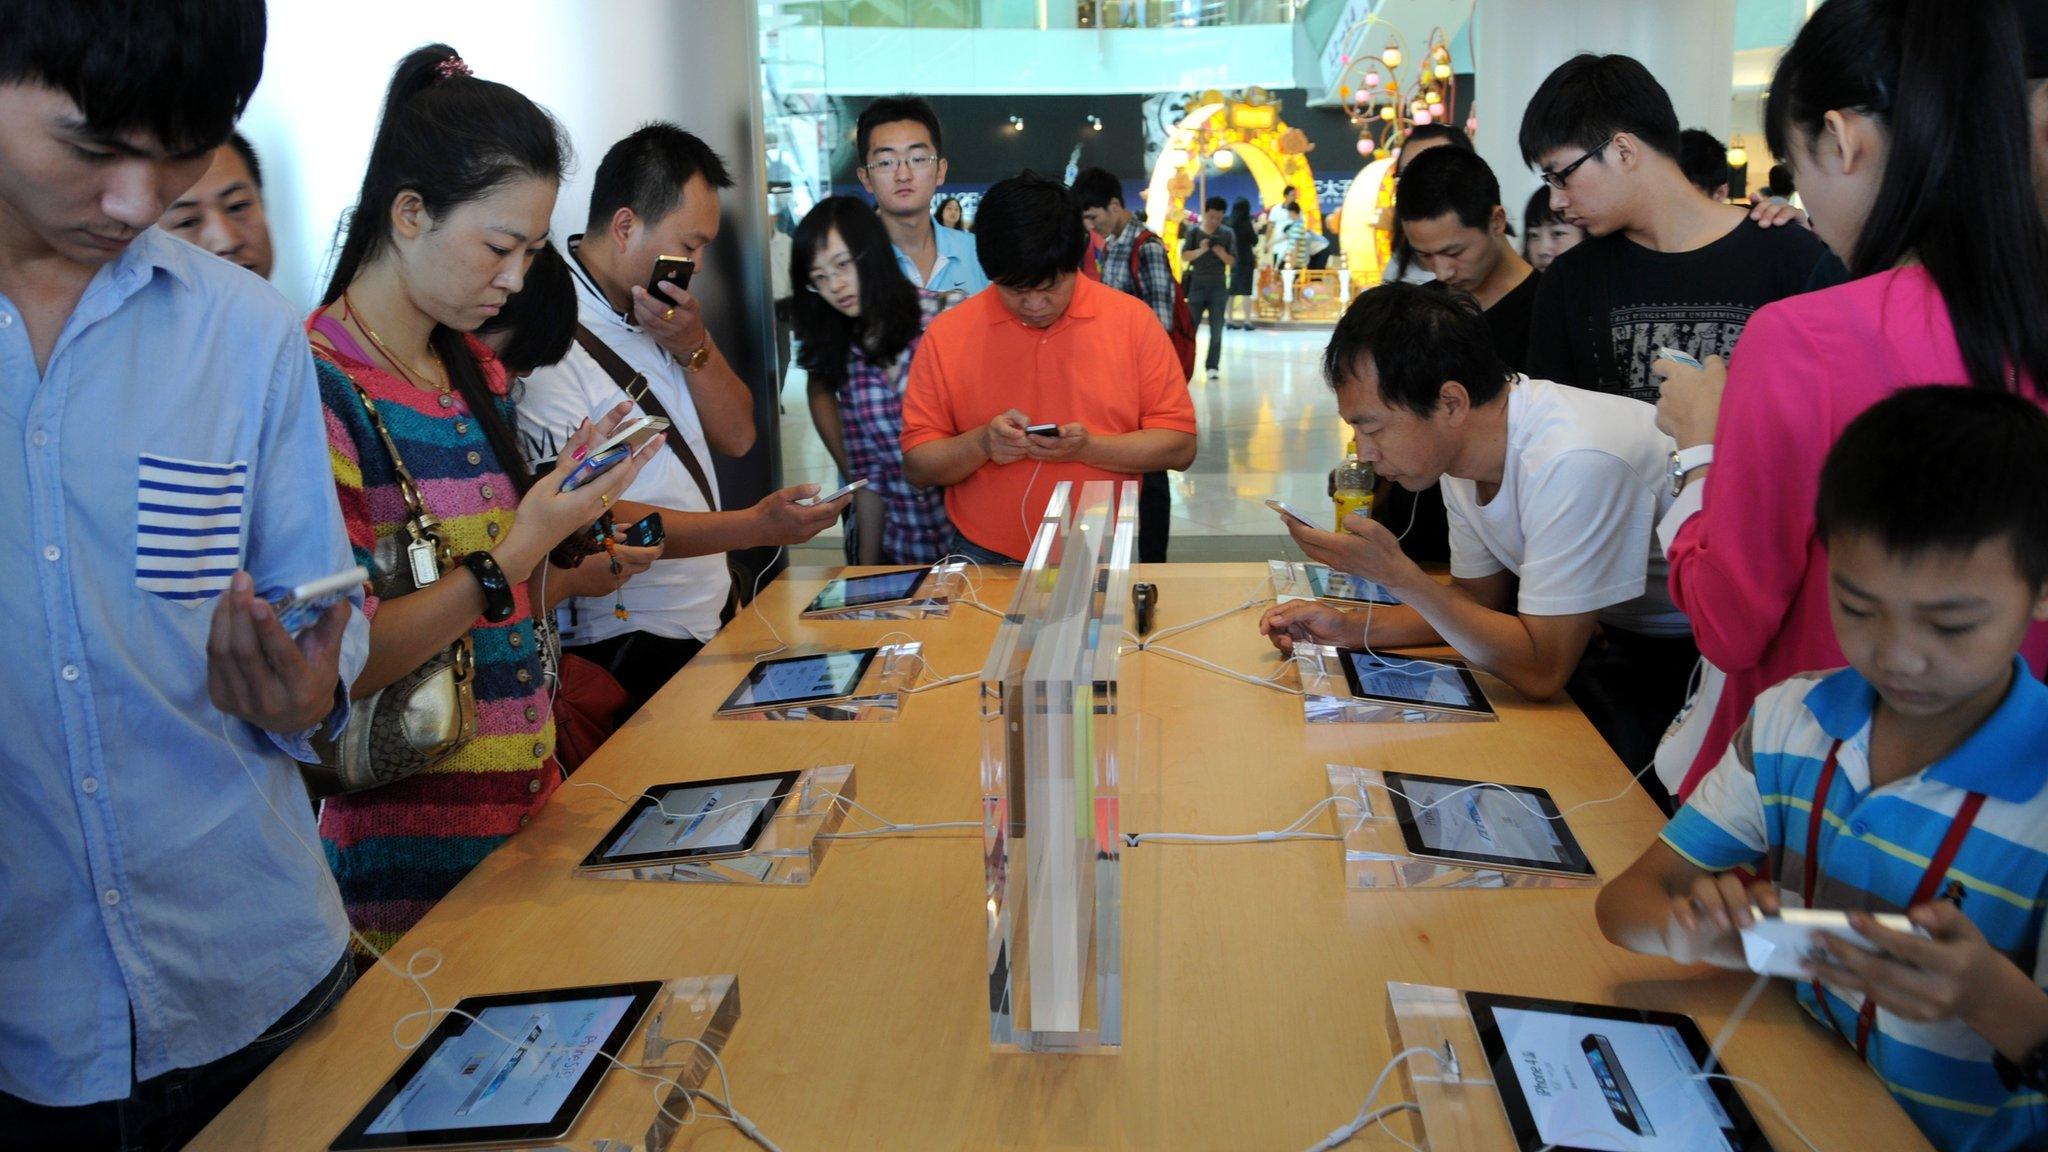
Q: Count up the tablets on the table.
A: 8